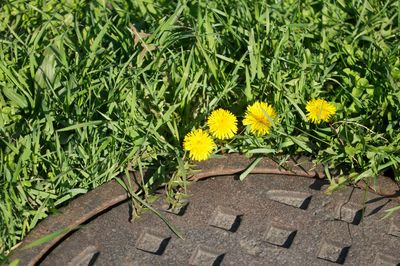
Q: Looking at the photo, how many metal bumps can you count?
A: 11